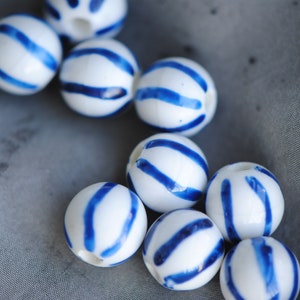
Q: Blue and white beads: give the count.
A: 9